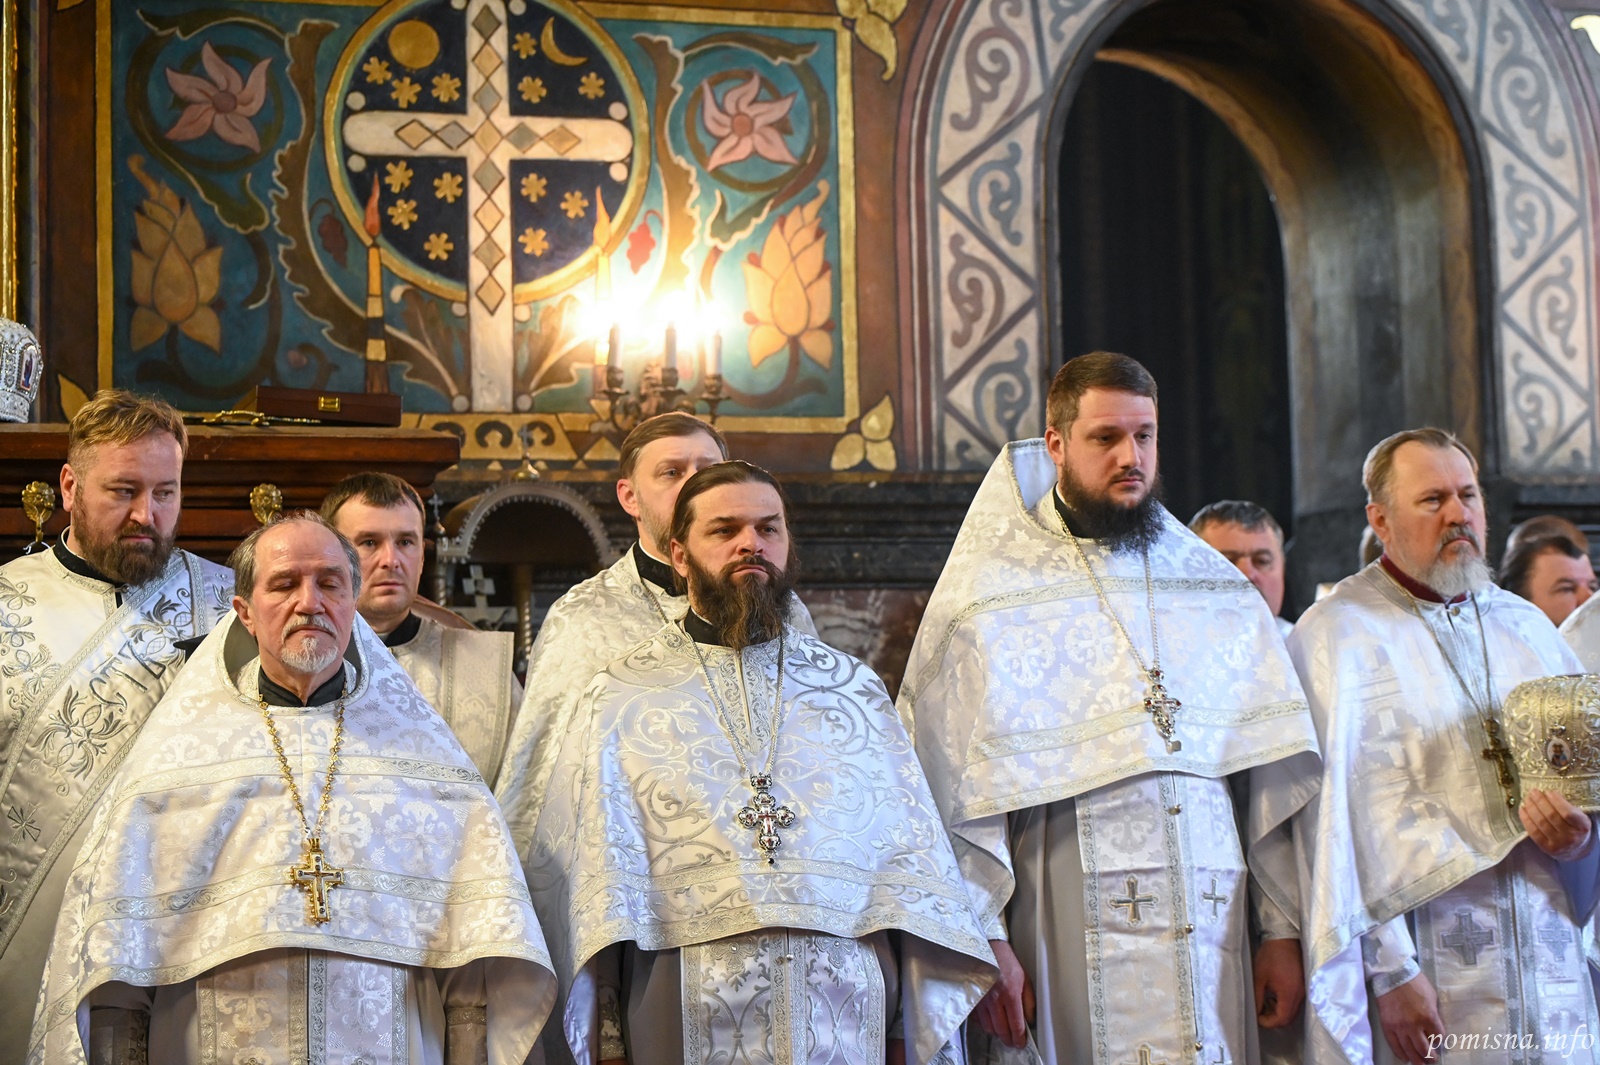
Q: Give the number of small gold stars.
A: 13